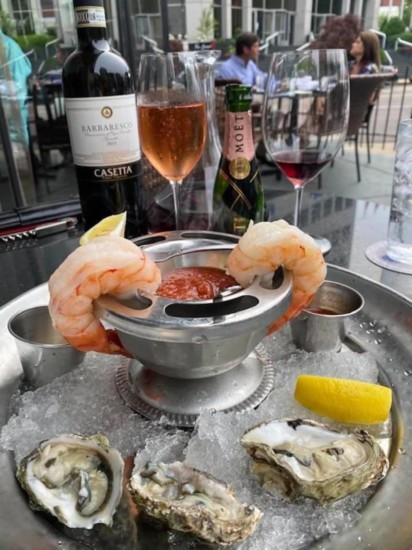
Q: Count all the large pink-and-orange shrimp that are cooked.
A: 2